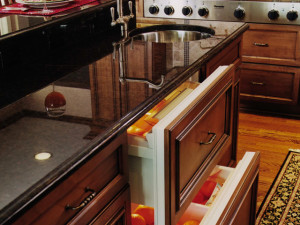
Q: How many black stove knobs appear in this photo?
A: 7